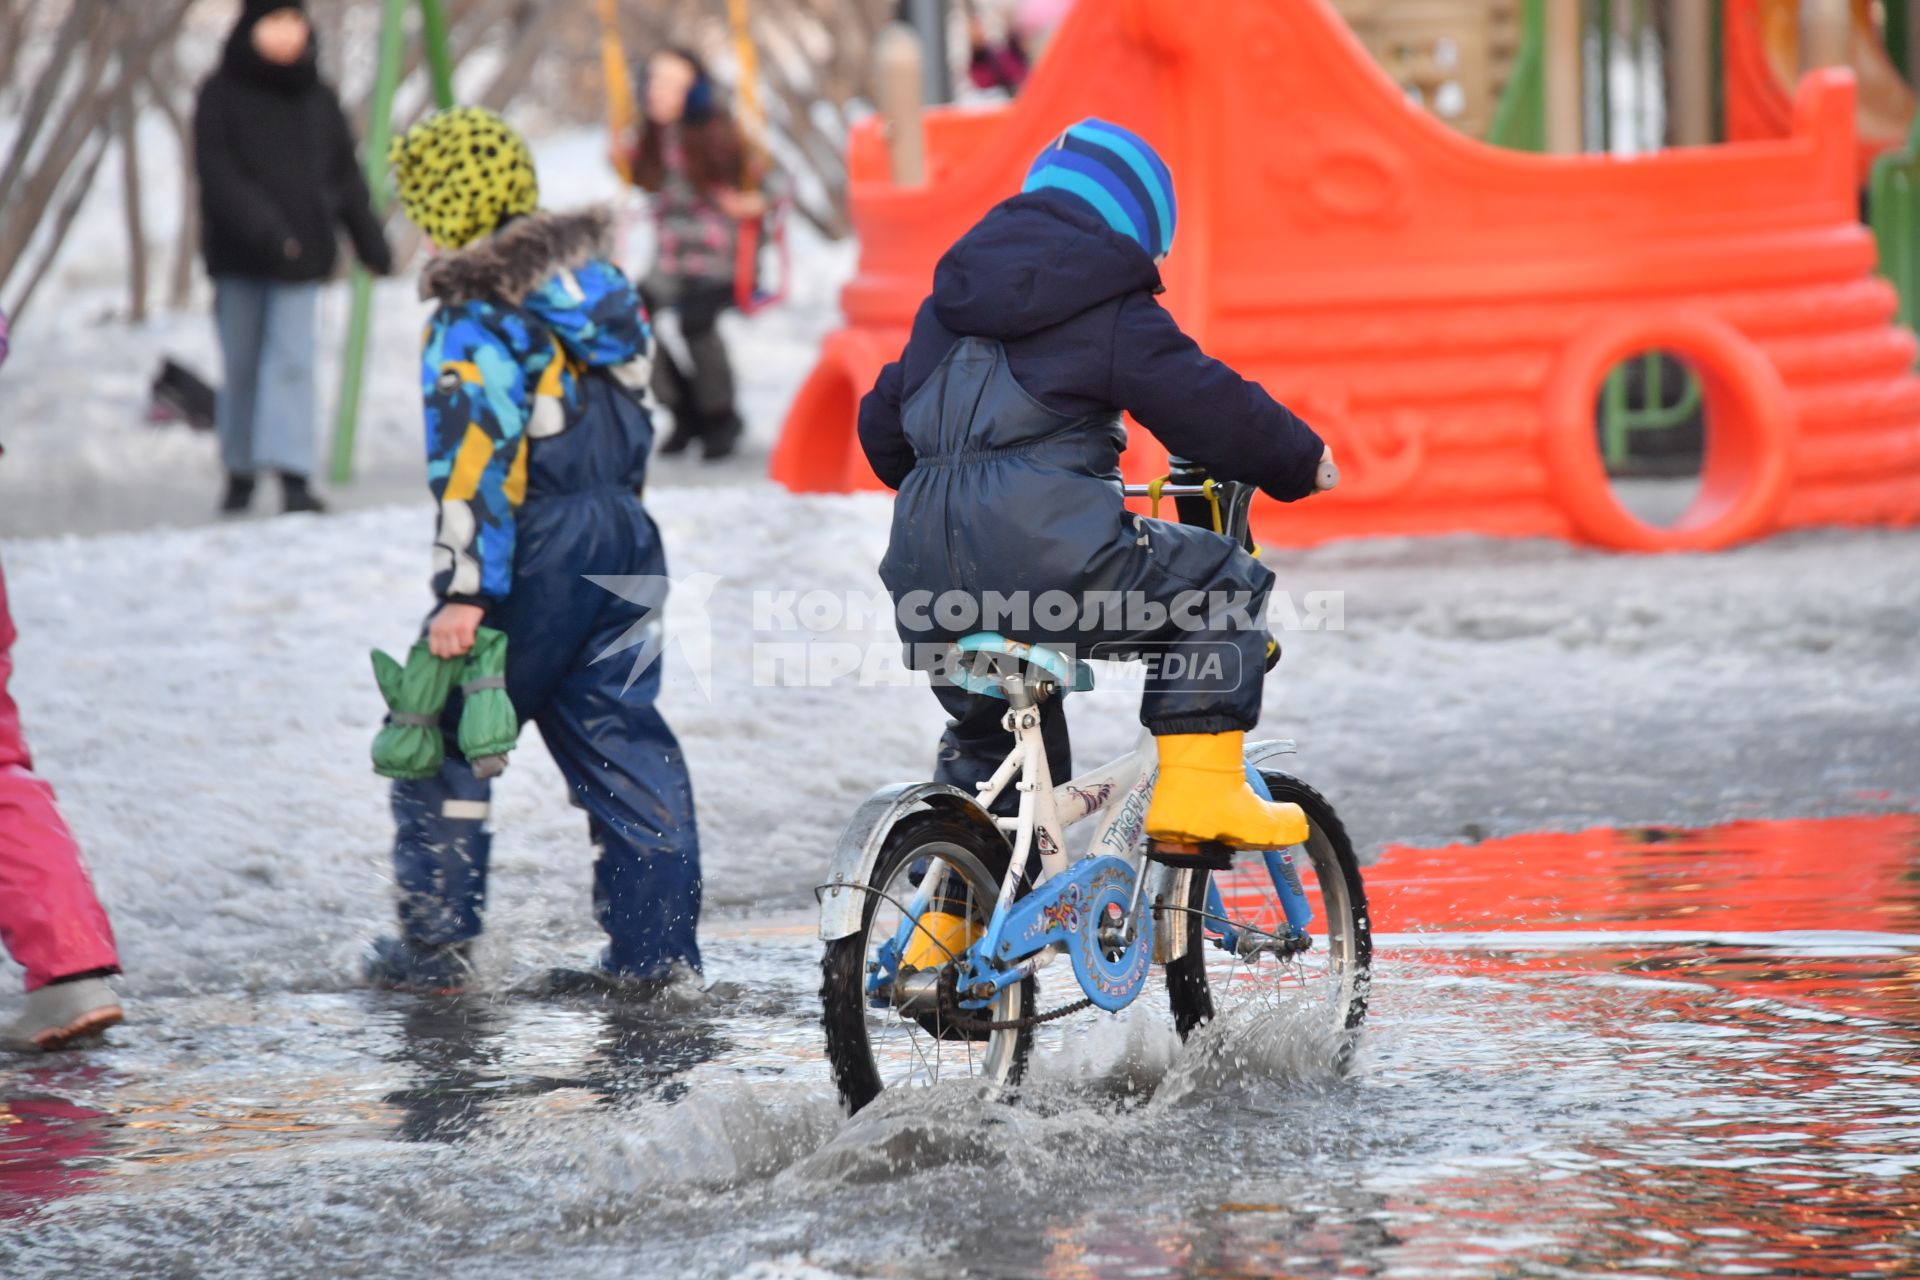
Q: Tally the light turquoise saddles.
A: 1